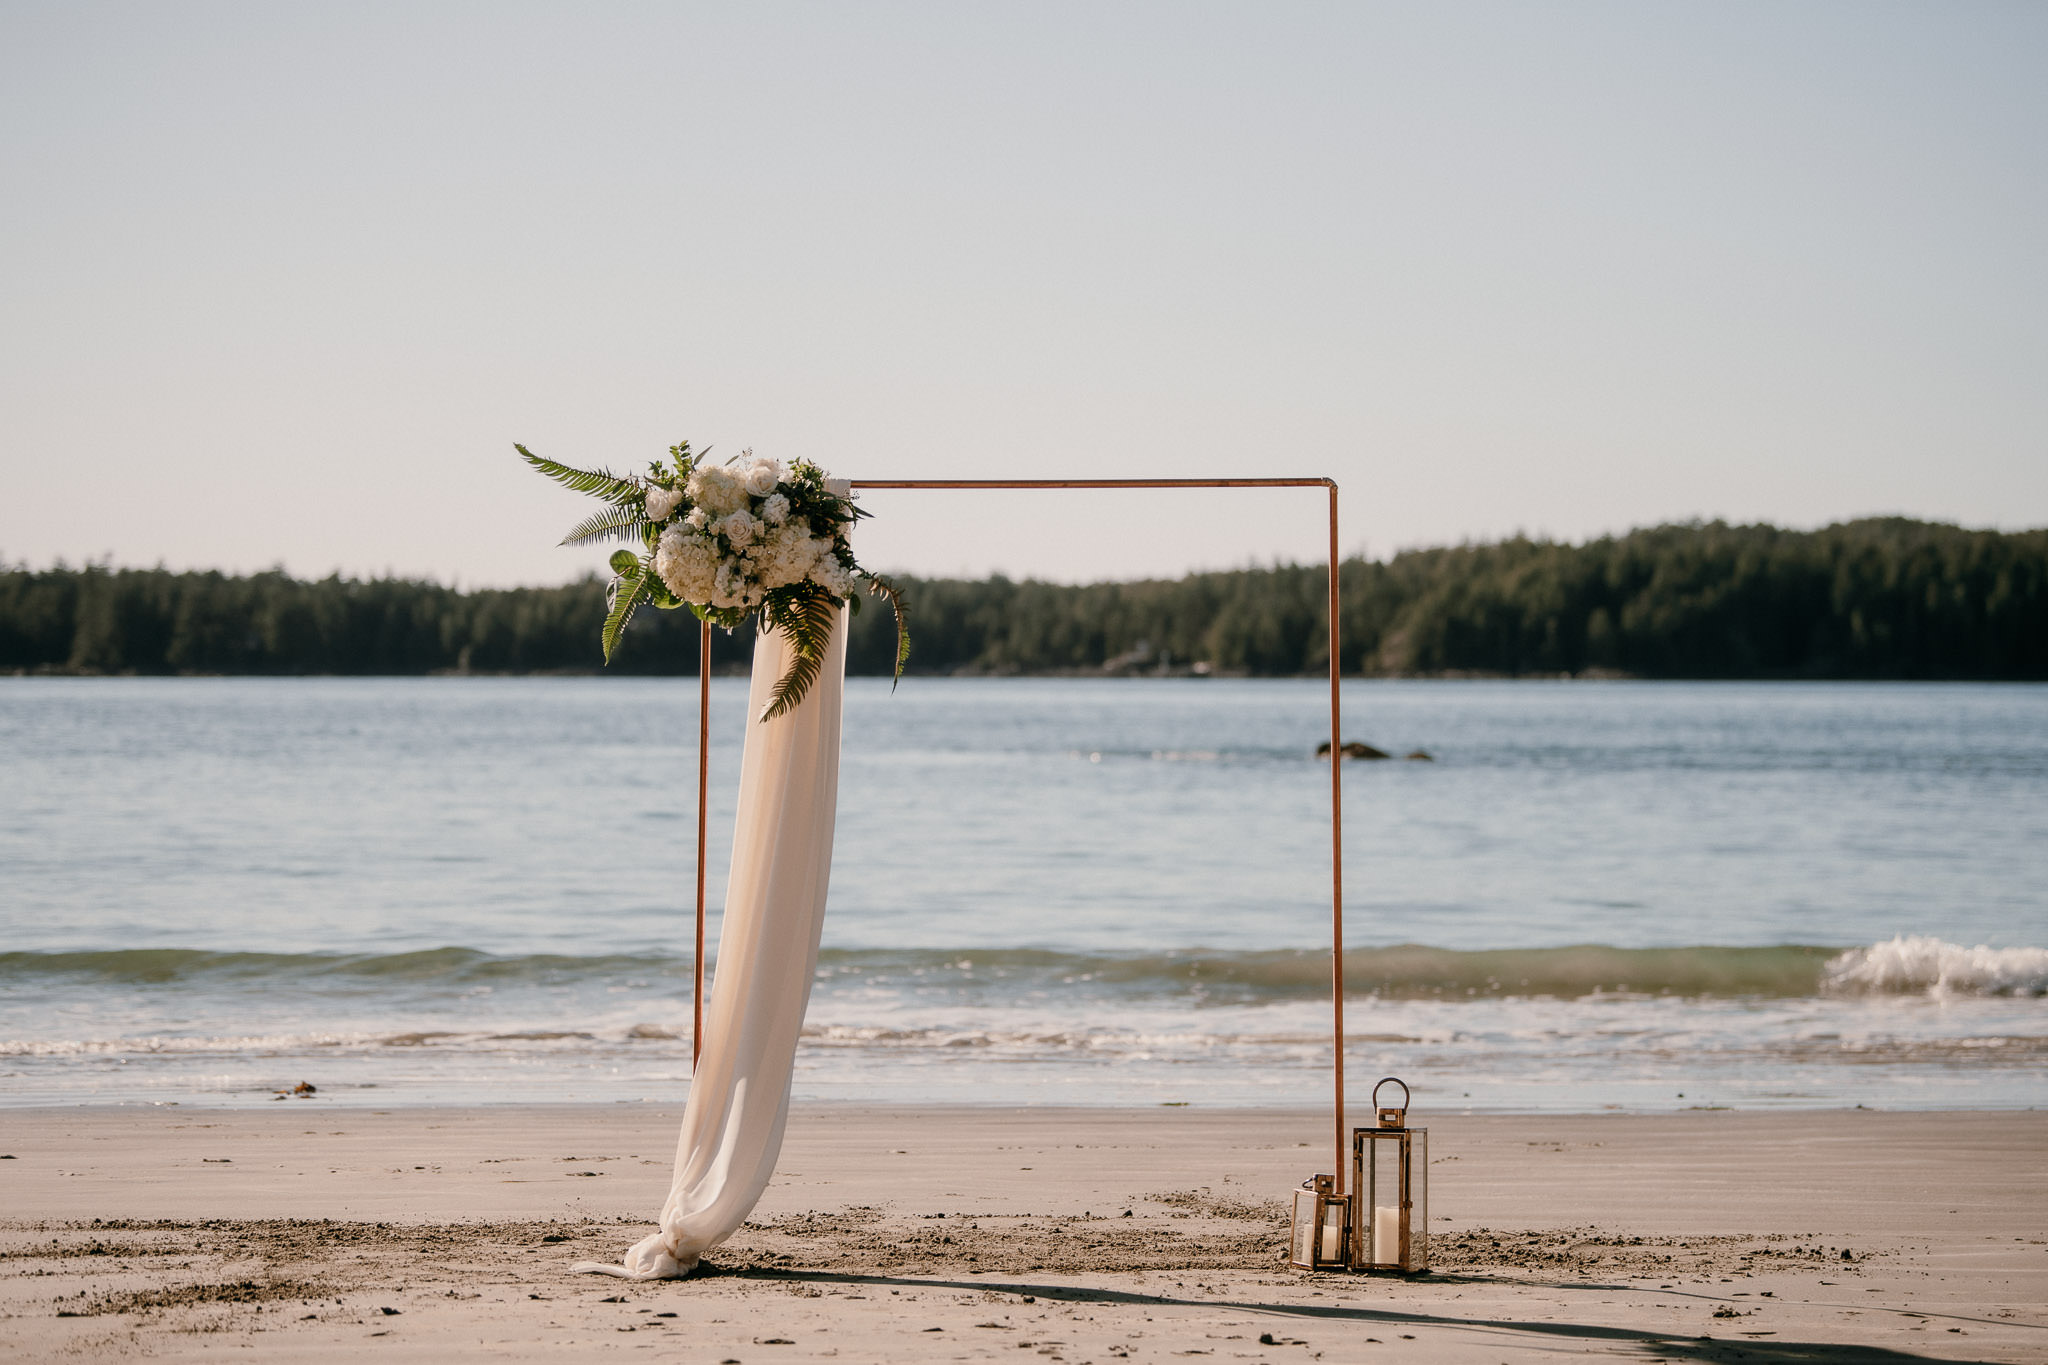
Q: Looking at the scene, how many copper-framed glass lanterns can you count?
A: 2